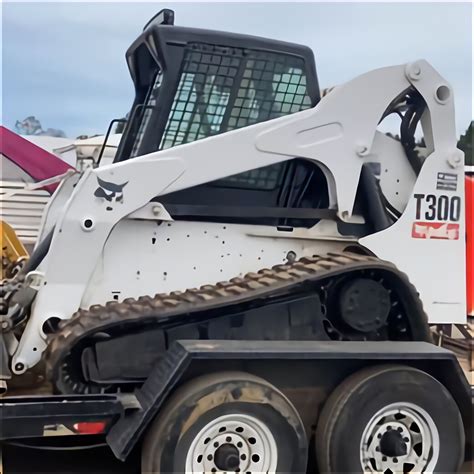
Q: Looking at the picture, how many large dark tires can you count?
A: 2